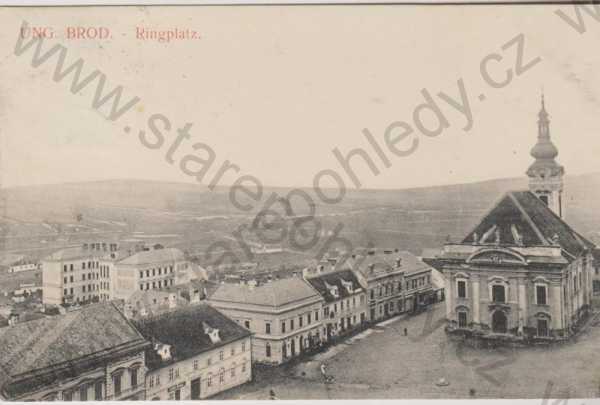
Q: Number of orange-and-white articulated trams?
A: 0